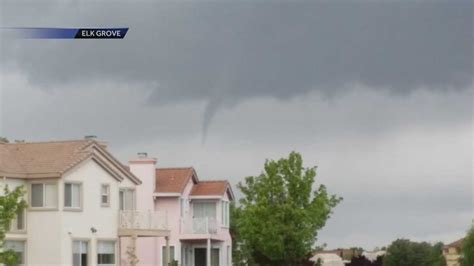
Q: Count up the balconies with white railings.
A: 2